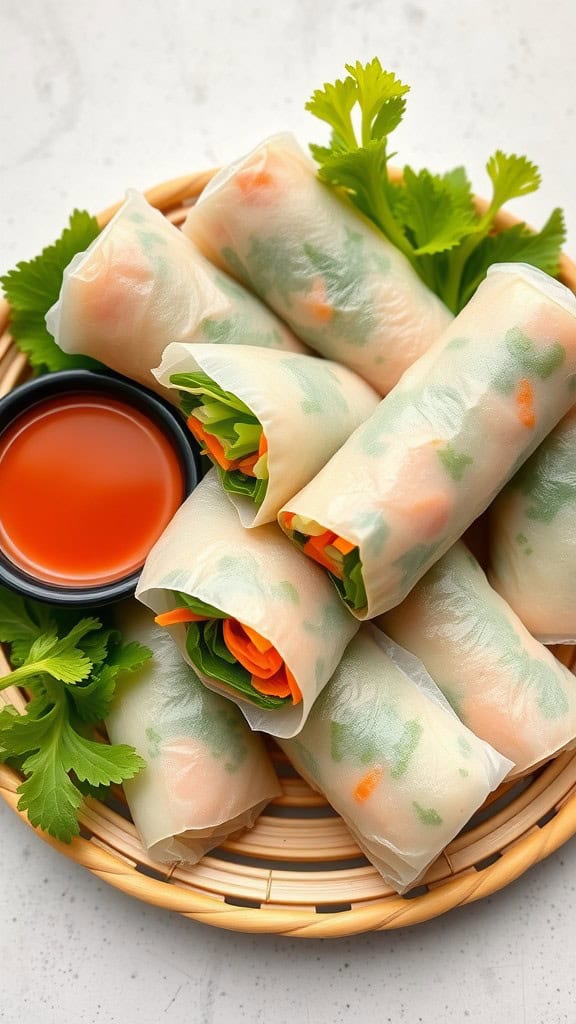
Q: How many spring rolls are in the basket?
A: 9